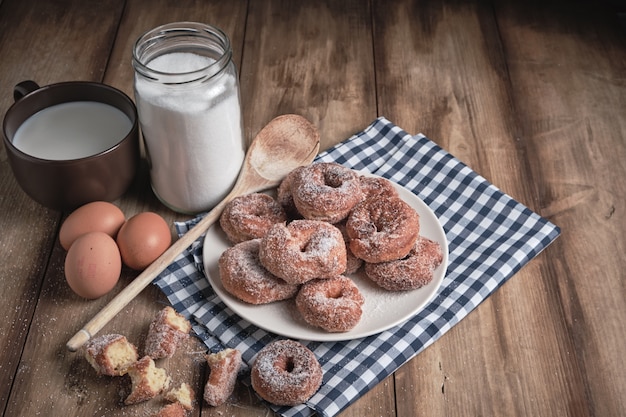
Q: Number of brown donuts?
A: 11